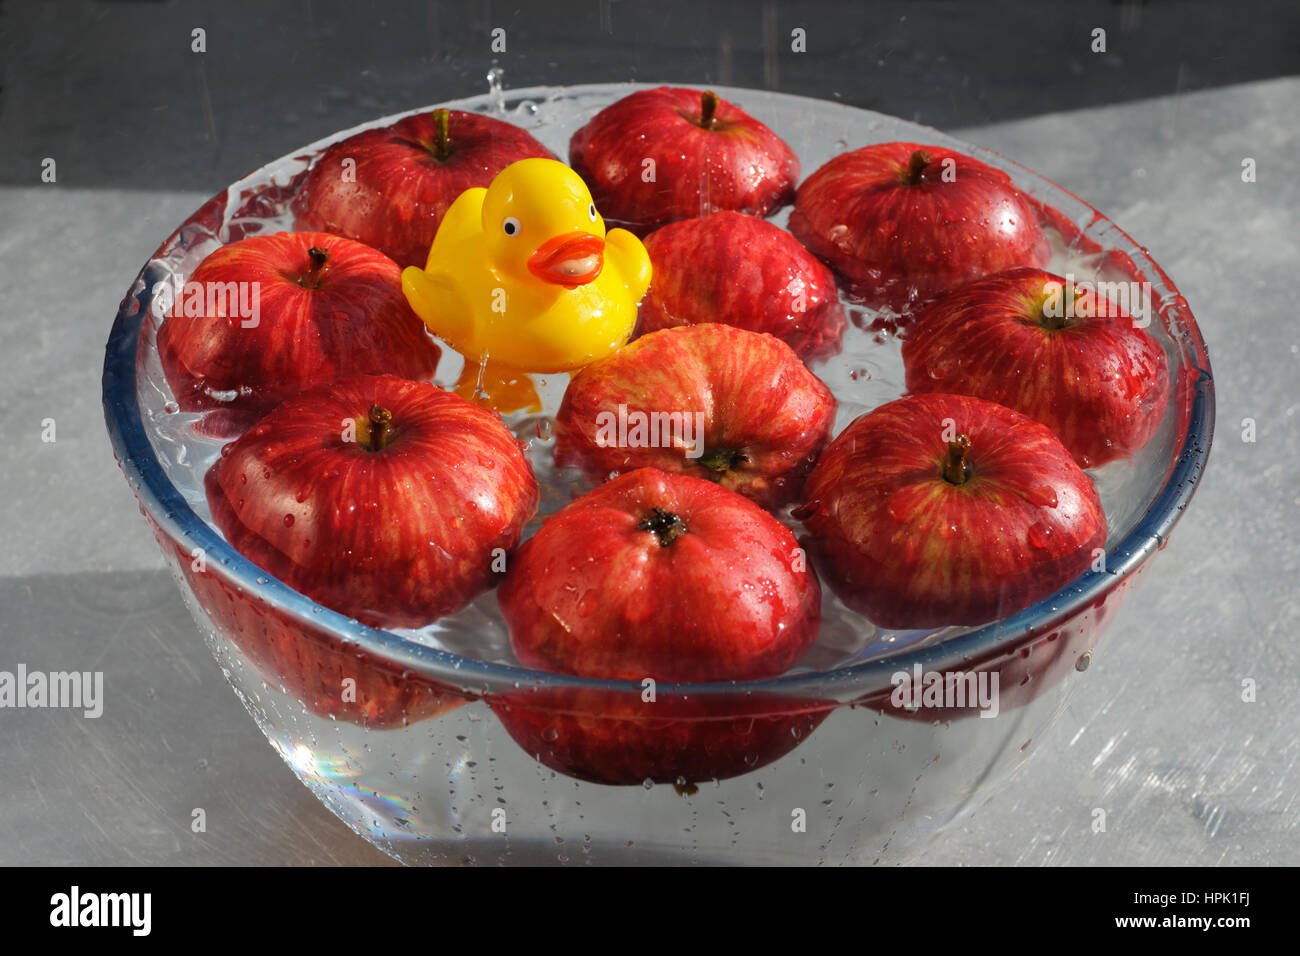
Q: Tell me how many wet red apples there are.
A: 10